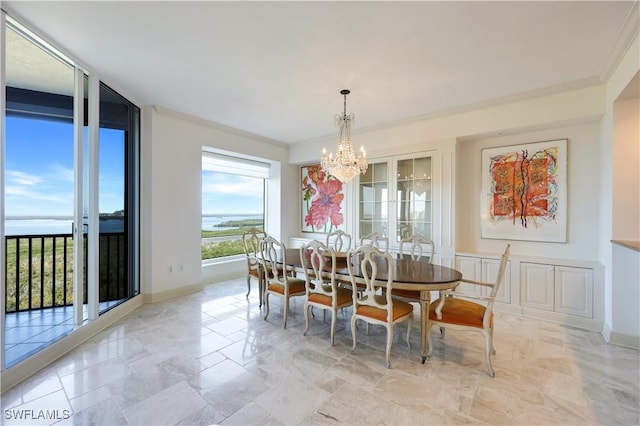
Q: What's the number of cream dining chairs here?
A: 8